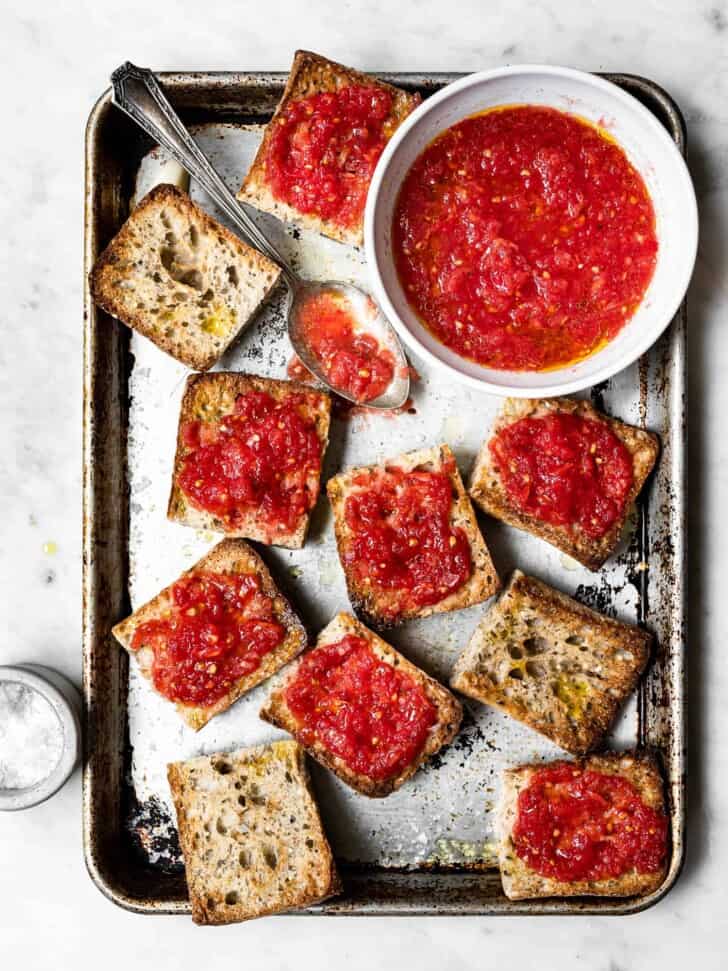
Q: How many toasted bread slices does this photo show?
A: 10